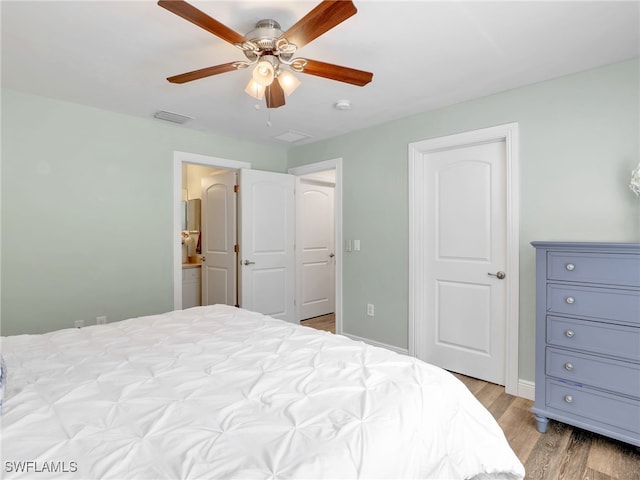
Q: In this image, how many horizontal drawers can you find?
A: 5